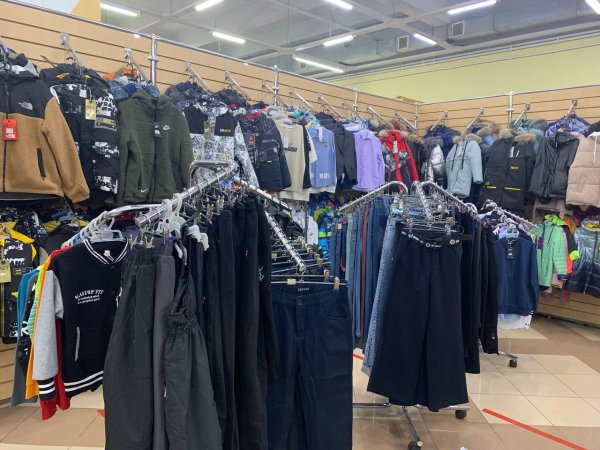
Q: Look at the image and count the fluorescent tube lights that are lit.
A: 9